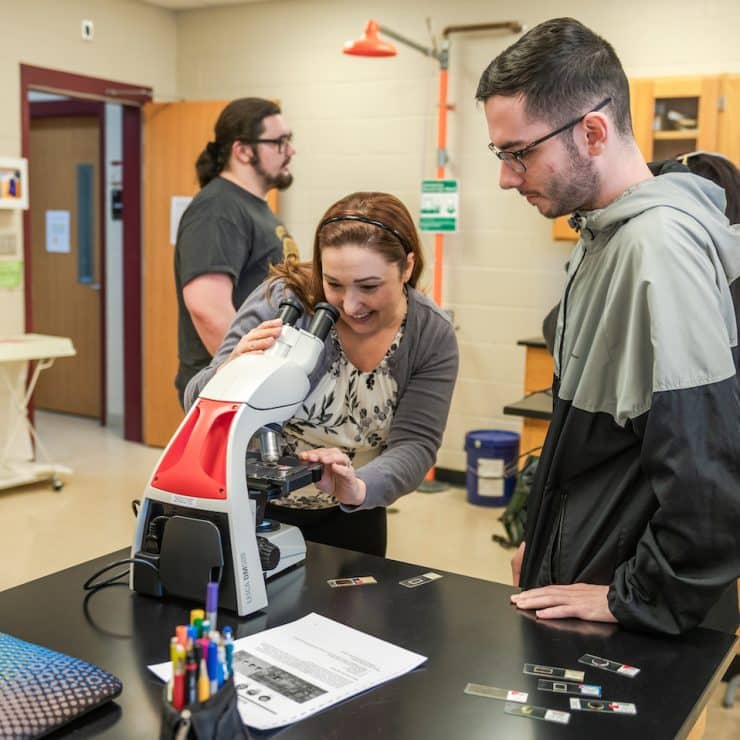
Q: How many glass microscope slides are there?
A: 8